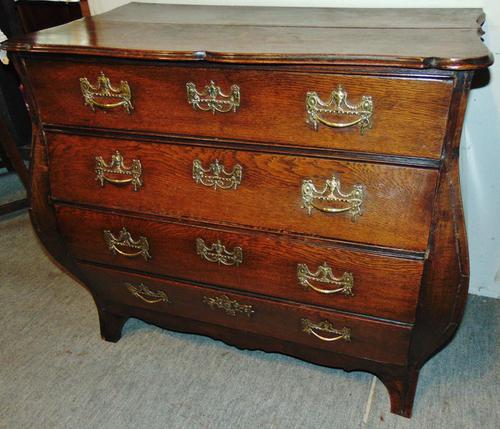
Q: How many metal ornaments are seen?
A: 12